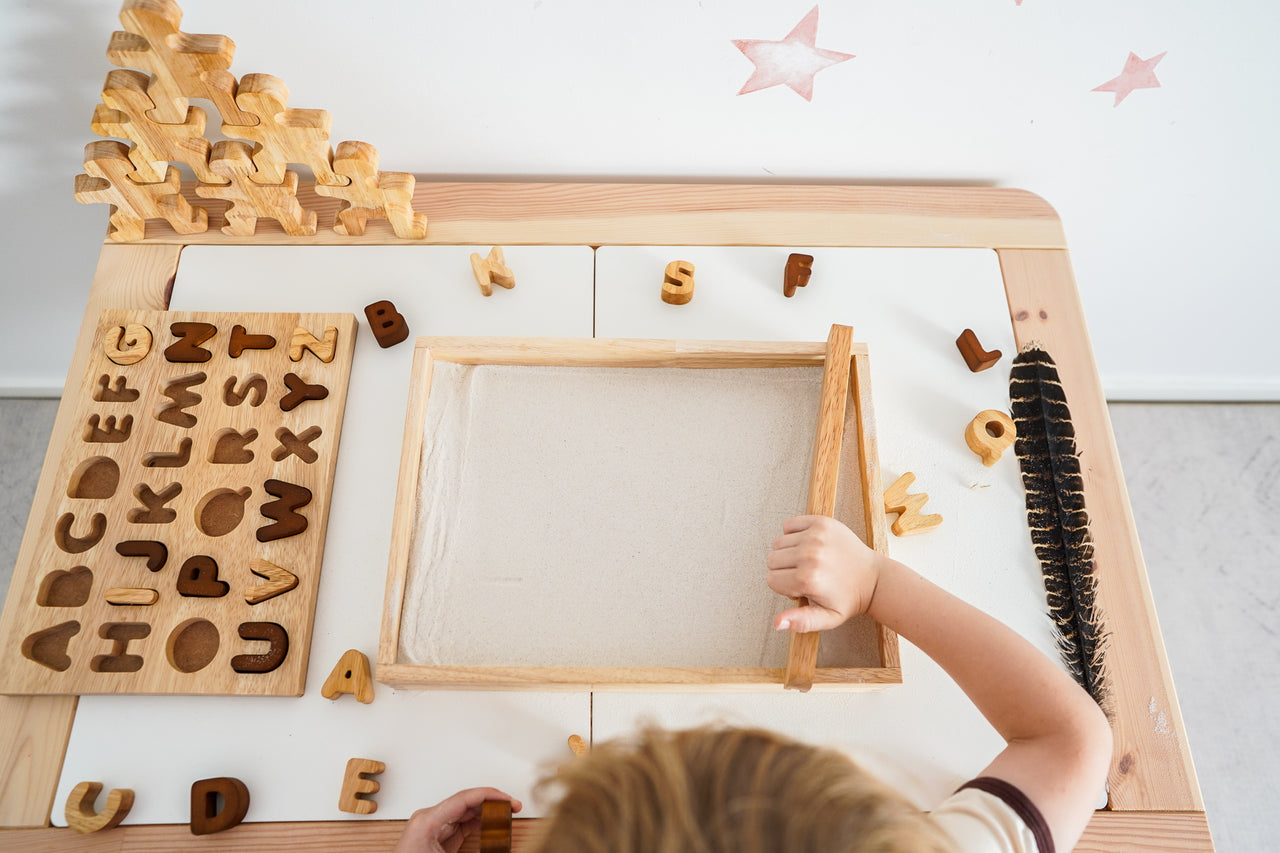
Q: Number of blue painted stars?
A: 0